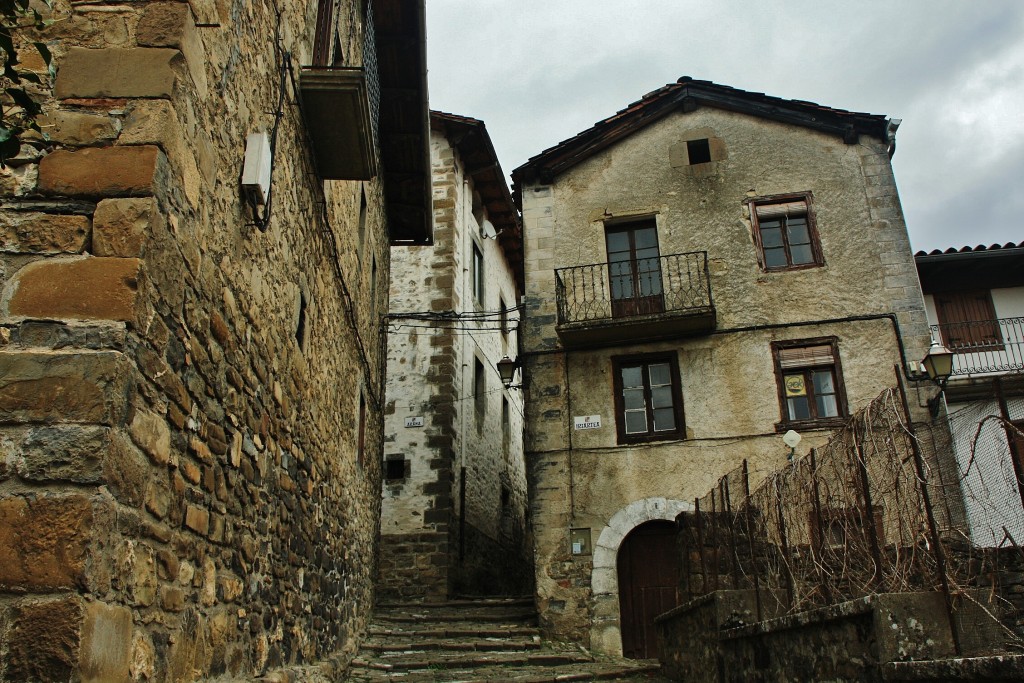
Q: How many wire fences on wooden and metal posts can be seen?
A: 1